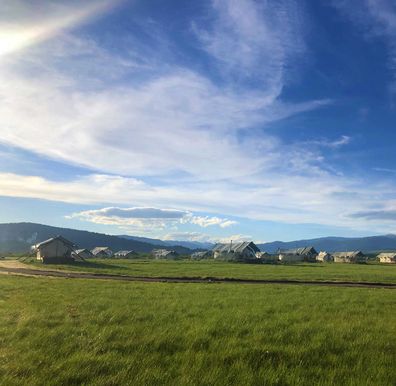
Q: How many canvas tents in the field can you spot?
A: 12